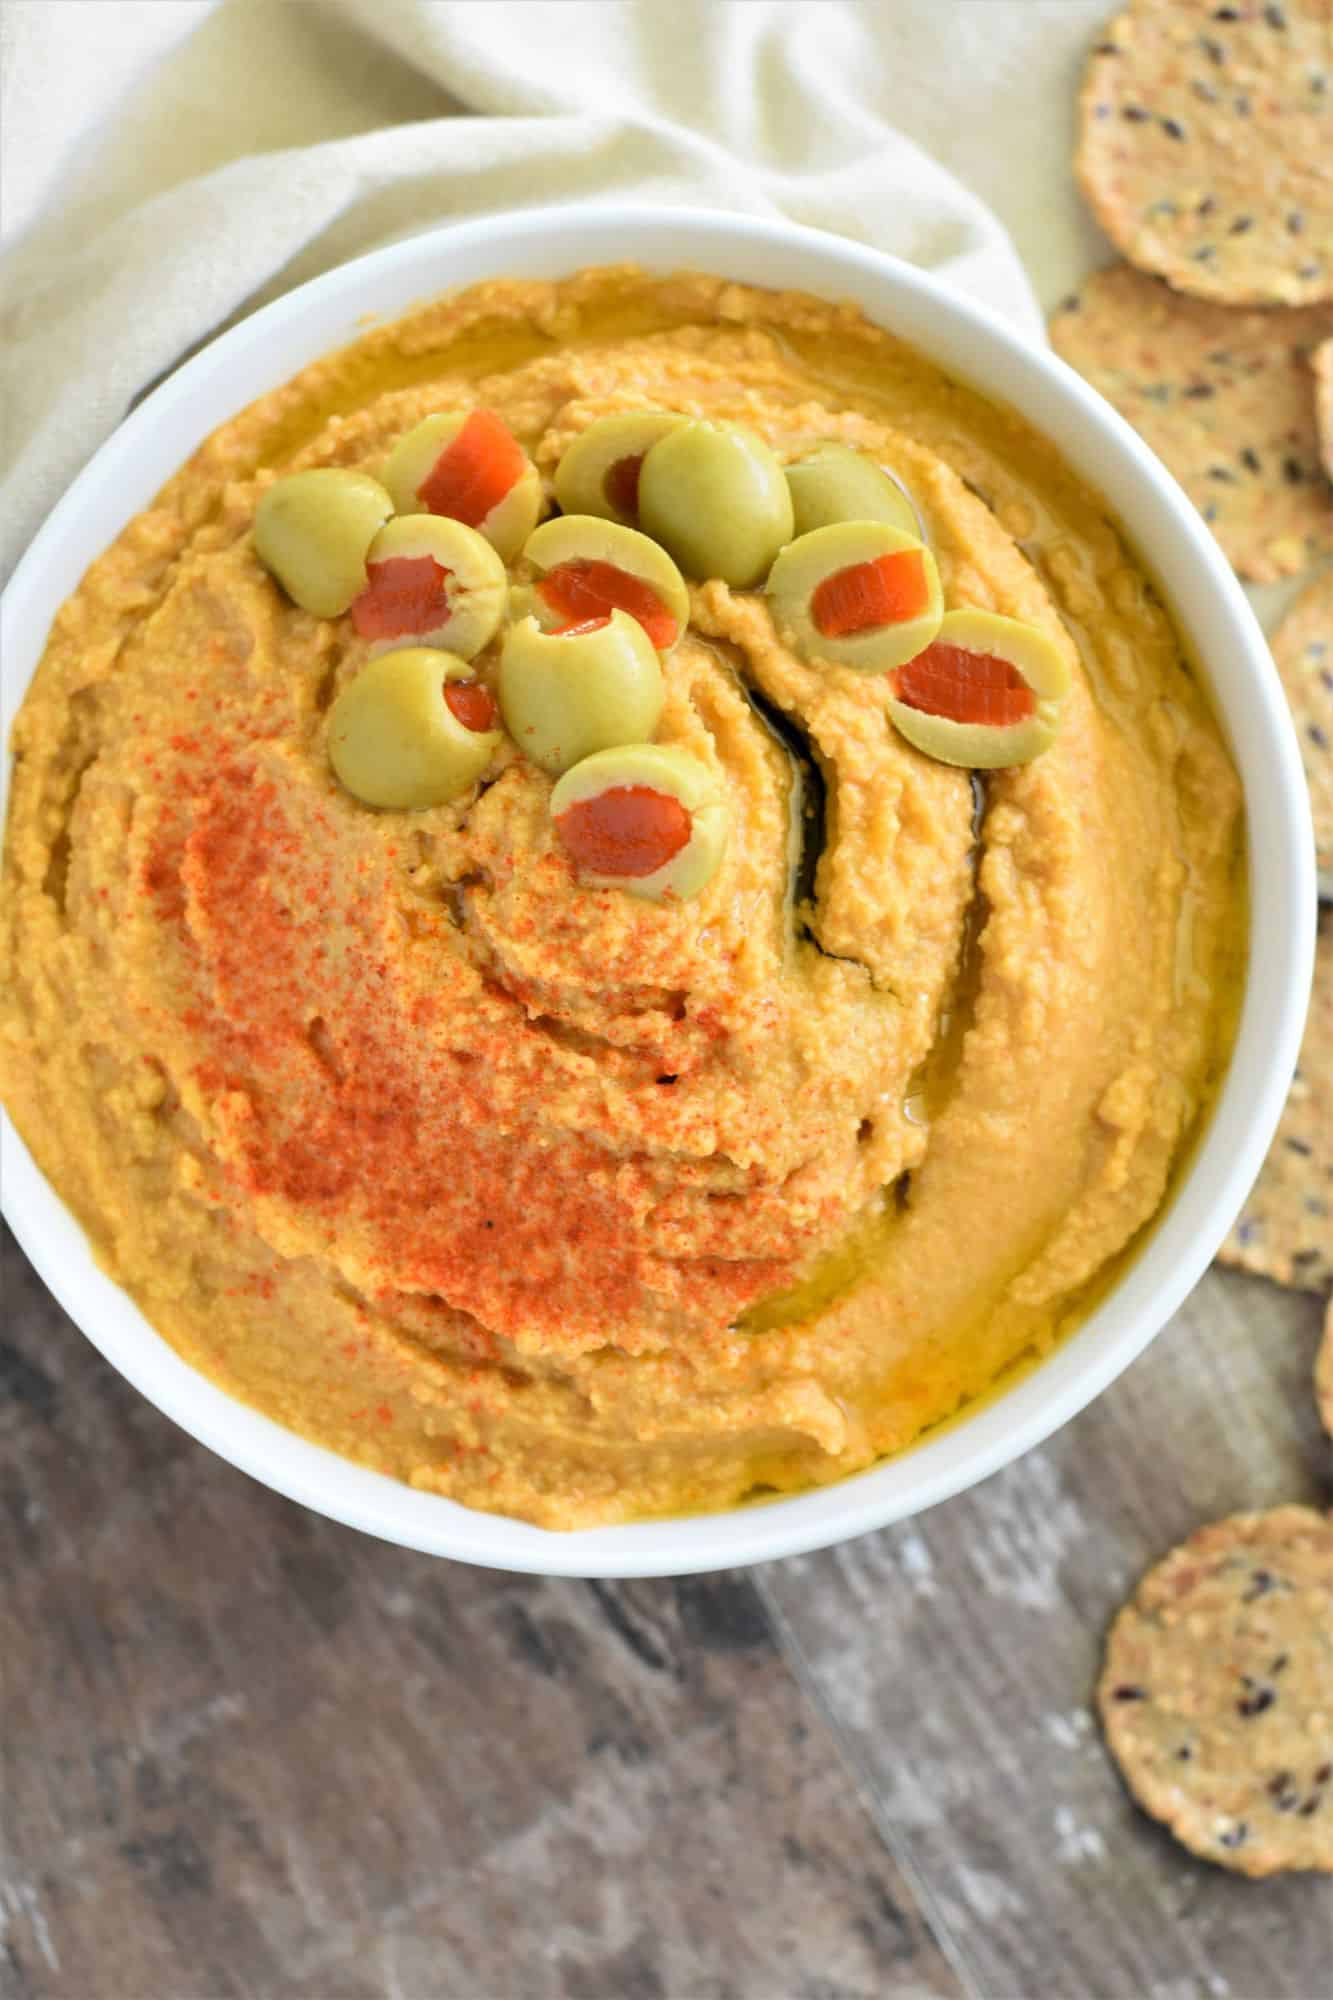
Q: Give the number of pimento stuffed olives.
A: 12